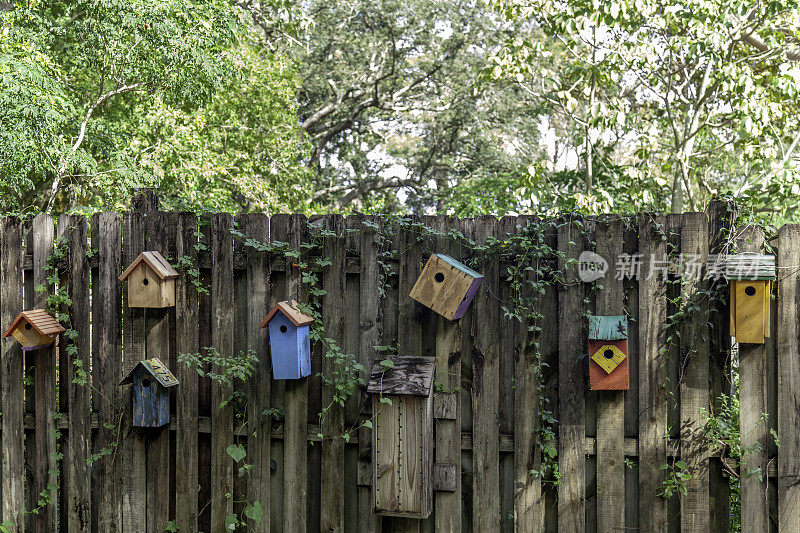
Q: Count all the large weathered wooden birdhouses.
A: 1